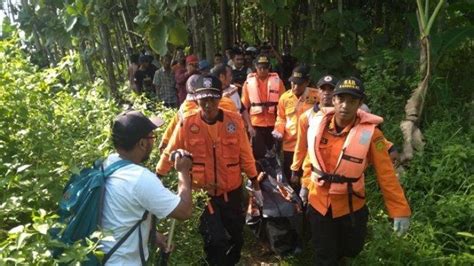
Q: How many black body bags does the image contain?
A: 1